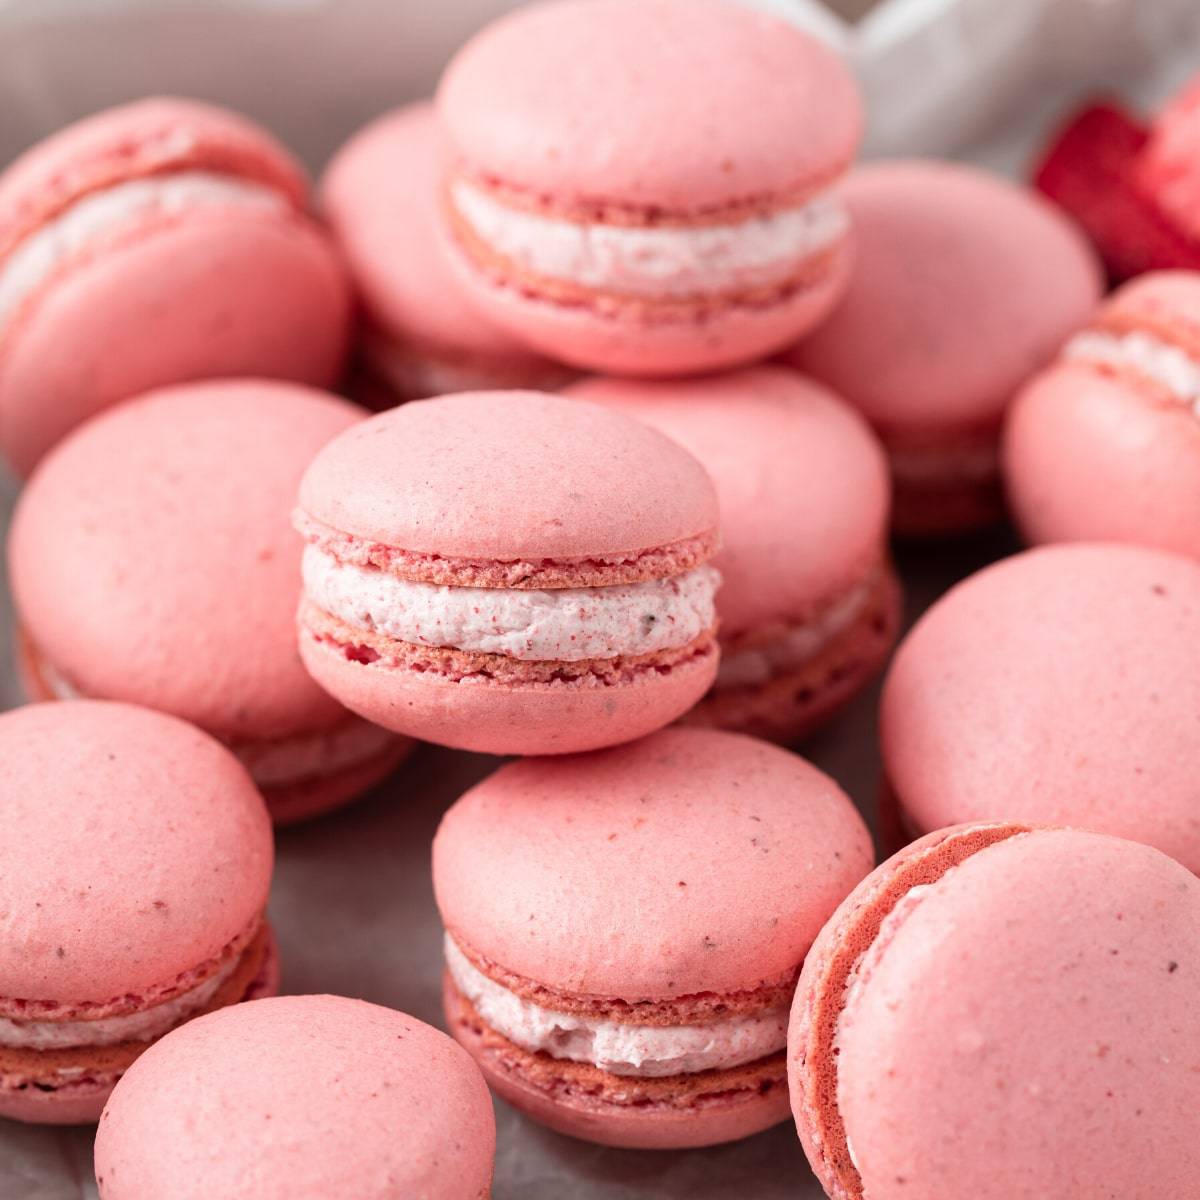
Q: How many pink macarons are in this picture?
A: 13